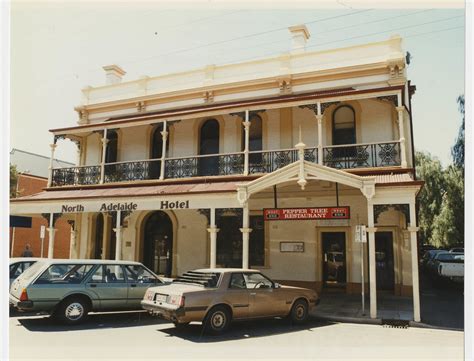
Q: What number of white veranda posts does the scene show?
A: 12